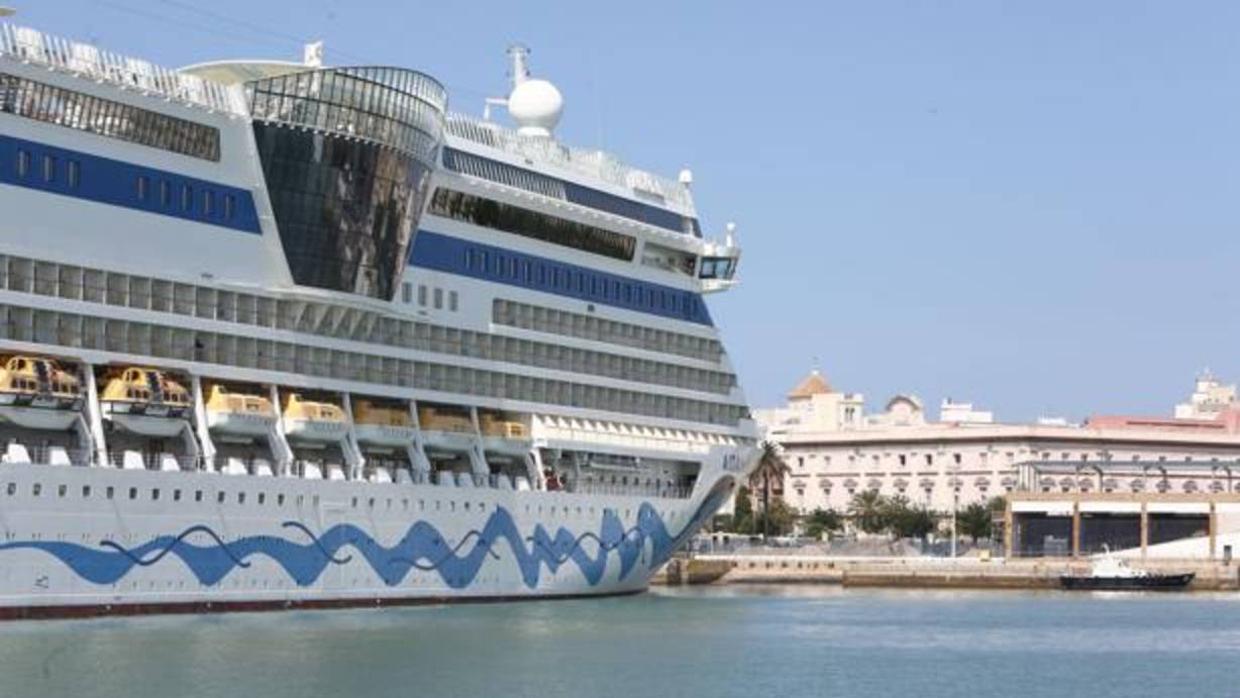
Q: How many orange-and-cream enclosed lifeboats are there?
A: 7